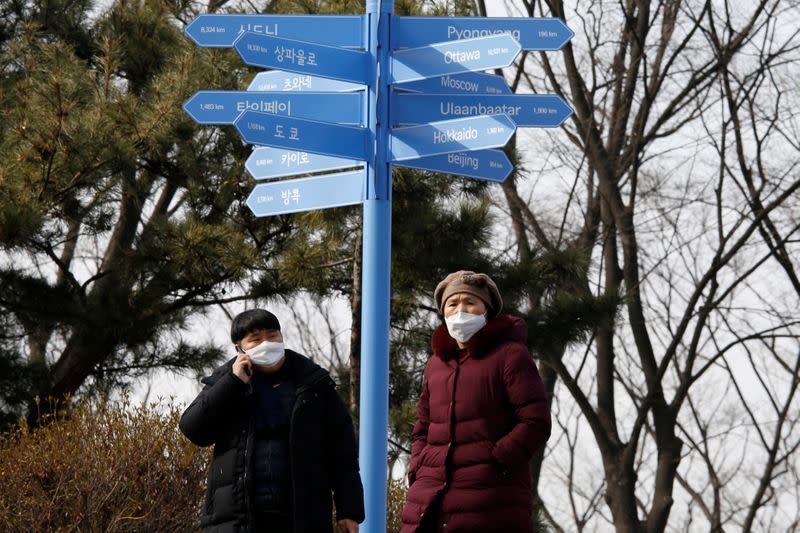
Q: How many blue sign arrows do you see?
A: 13